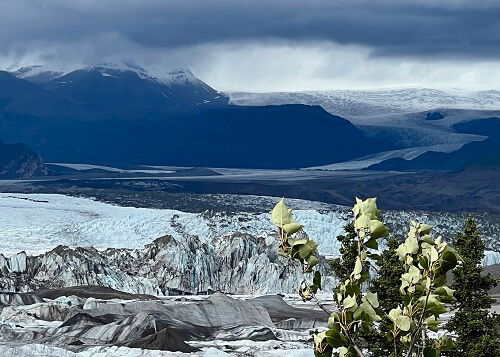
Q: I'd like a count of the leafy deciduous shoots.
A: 3